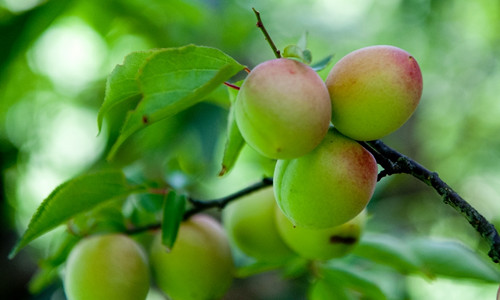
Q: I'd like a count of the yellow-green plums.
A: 7